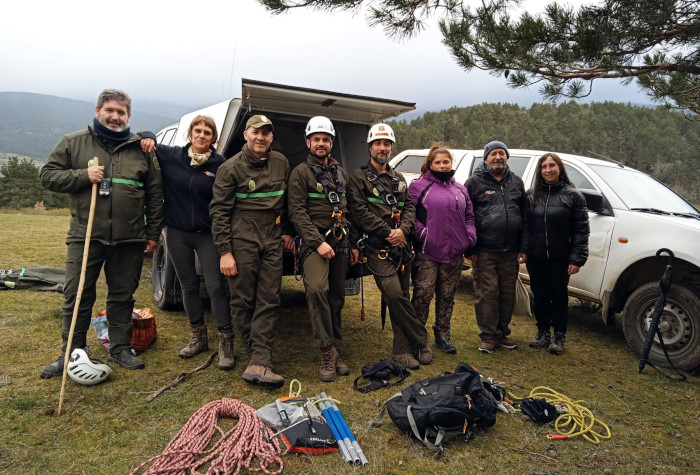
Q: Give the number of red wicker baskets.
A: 1